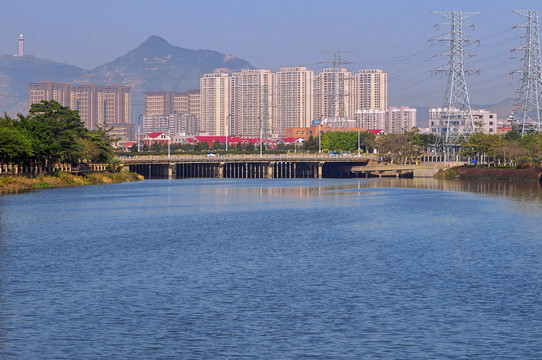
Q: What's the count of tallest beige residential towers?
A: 5